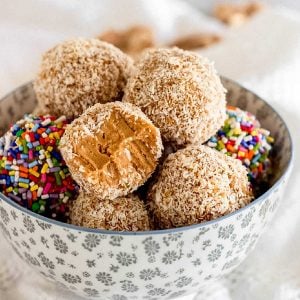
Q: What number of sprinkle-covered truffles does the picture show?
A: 2